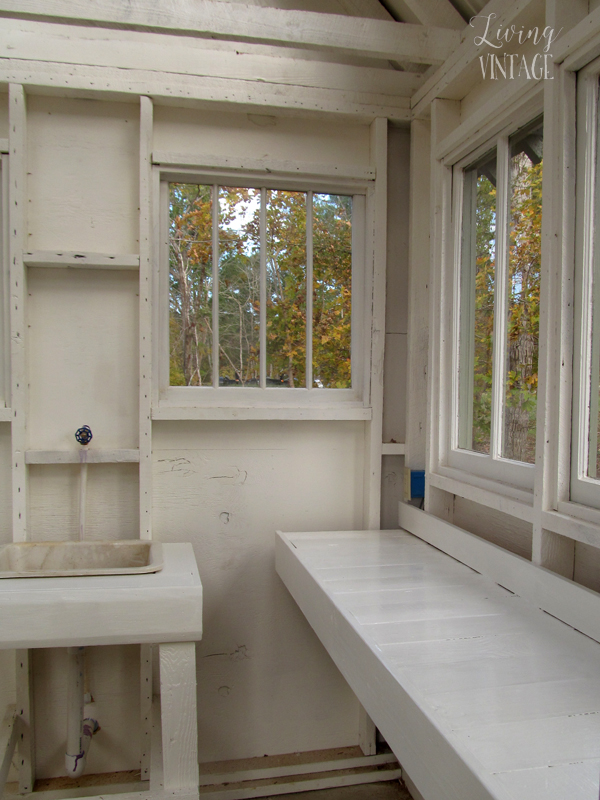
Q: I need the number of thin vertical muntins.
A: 4